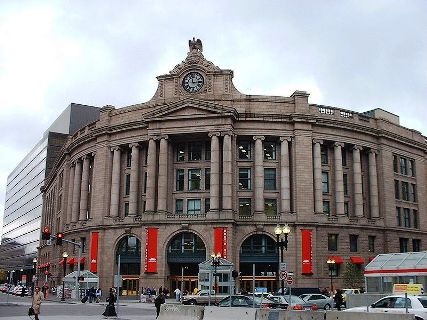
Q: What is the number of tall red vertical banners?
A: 4